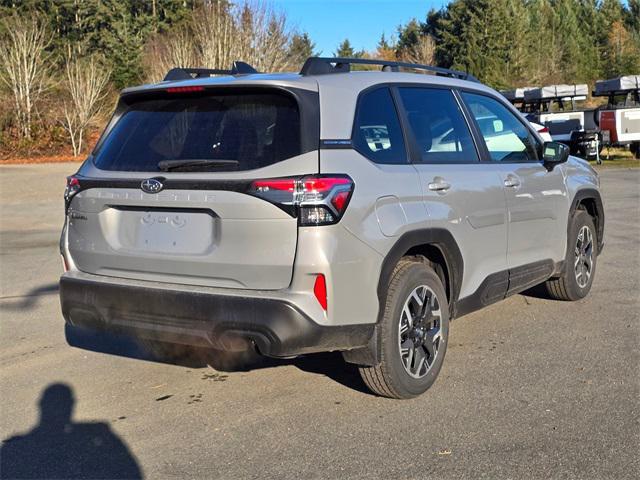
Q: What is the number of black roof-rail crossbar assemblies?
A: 2